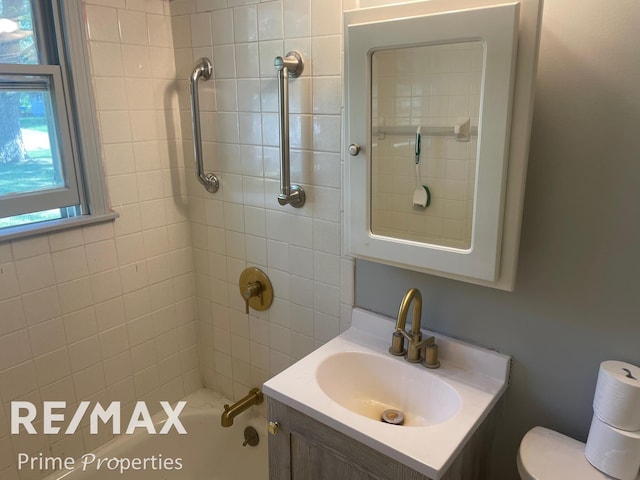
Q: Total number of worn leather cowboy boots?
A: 0